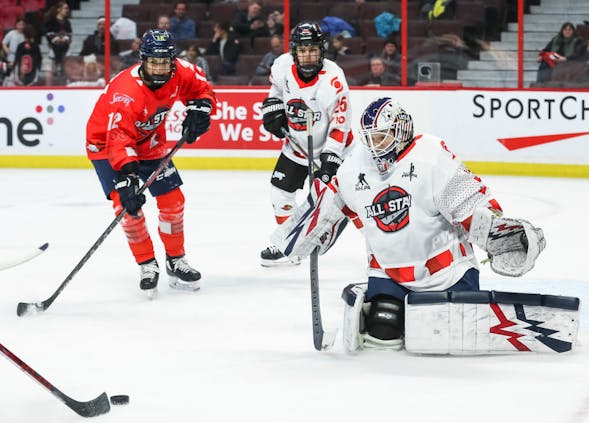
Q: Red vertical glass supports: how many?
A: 4